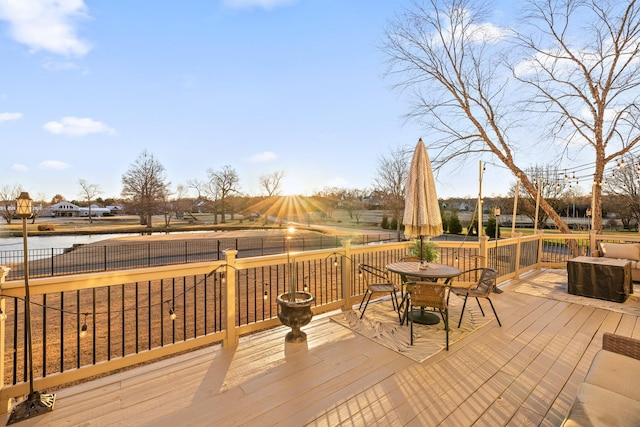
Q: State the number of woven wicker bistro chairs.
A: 4